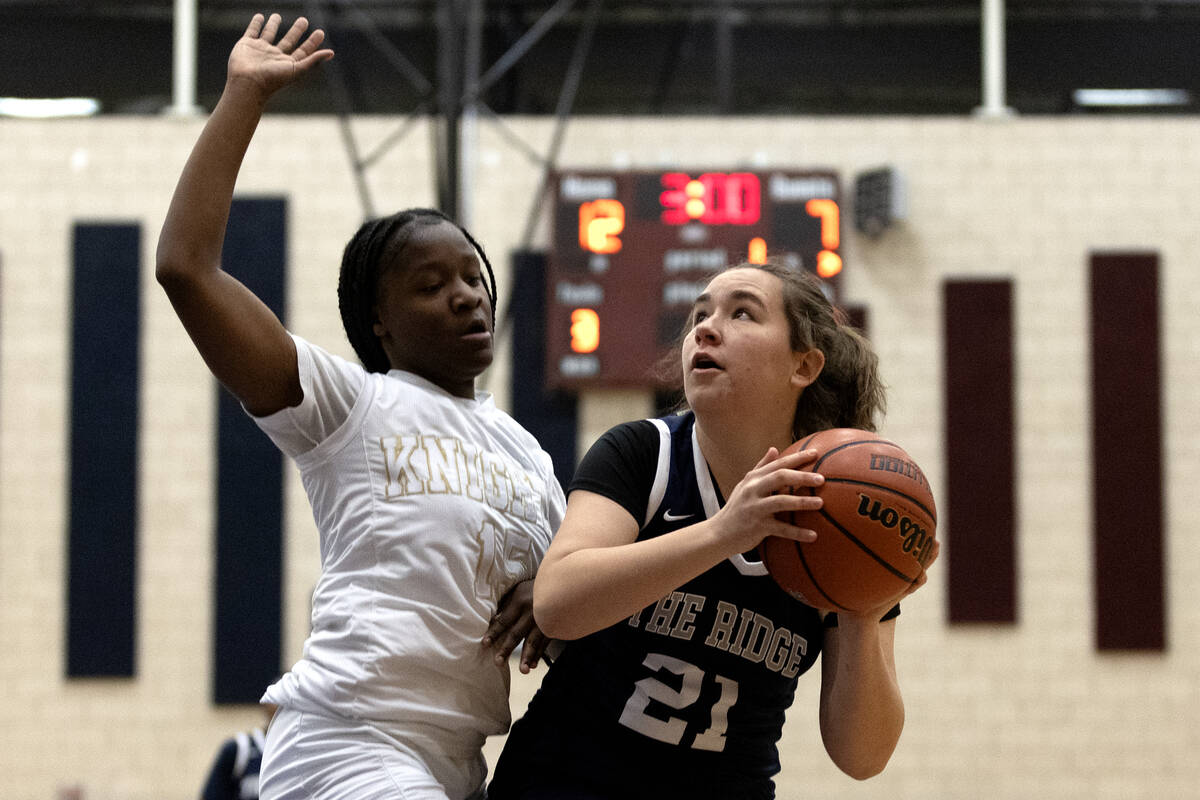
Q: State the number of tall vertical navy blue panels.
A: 3